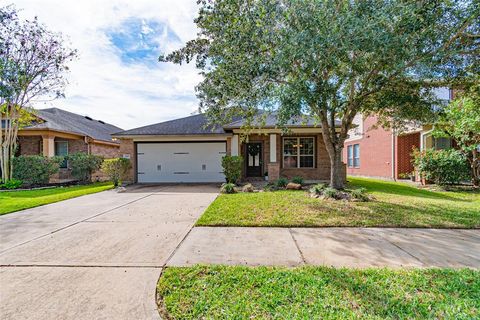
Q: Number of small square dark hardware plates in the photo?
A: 2